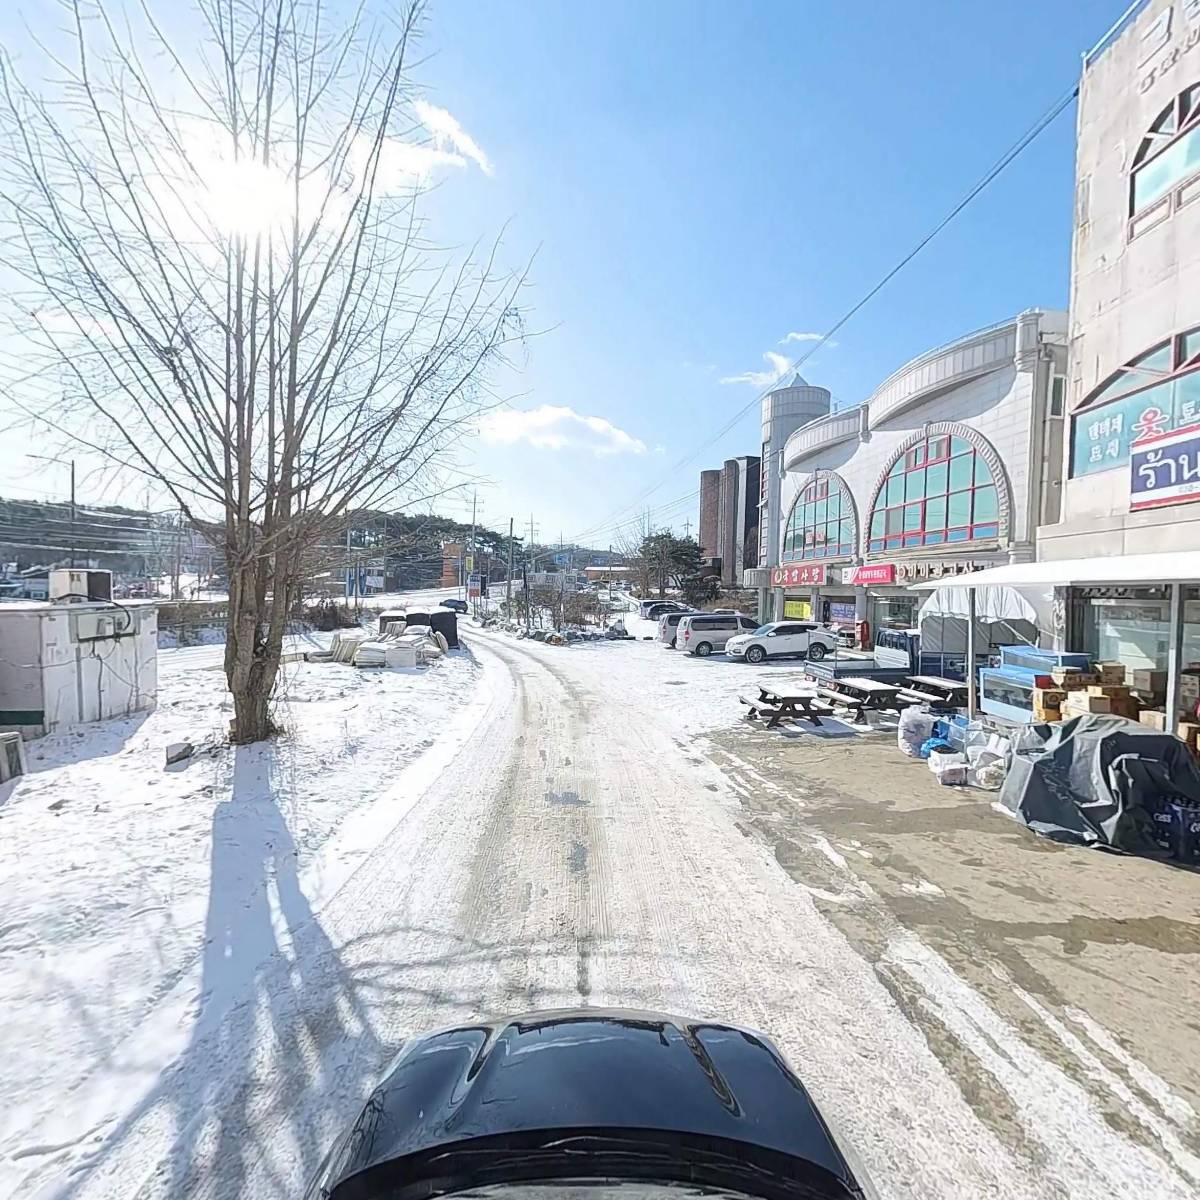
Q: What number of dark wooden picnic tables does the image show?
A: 3